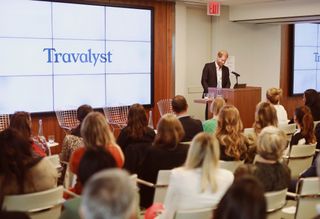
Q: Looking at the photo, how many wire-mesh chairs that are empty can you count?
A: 4